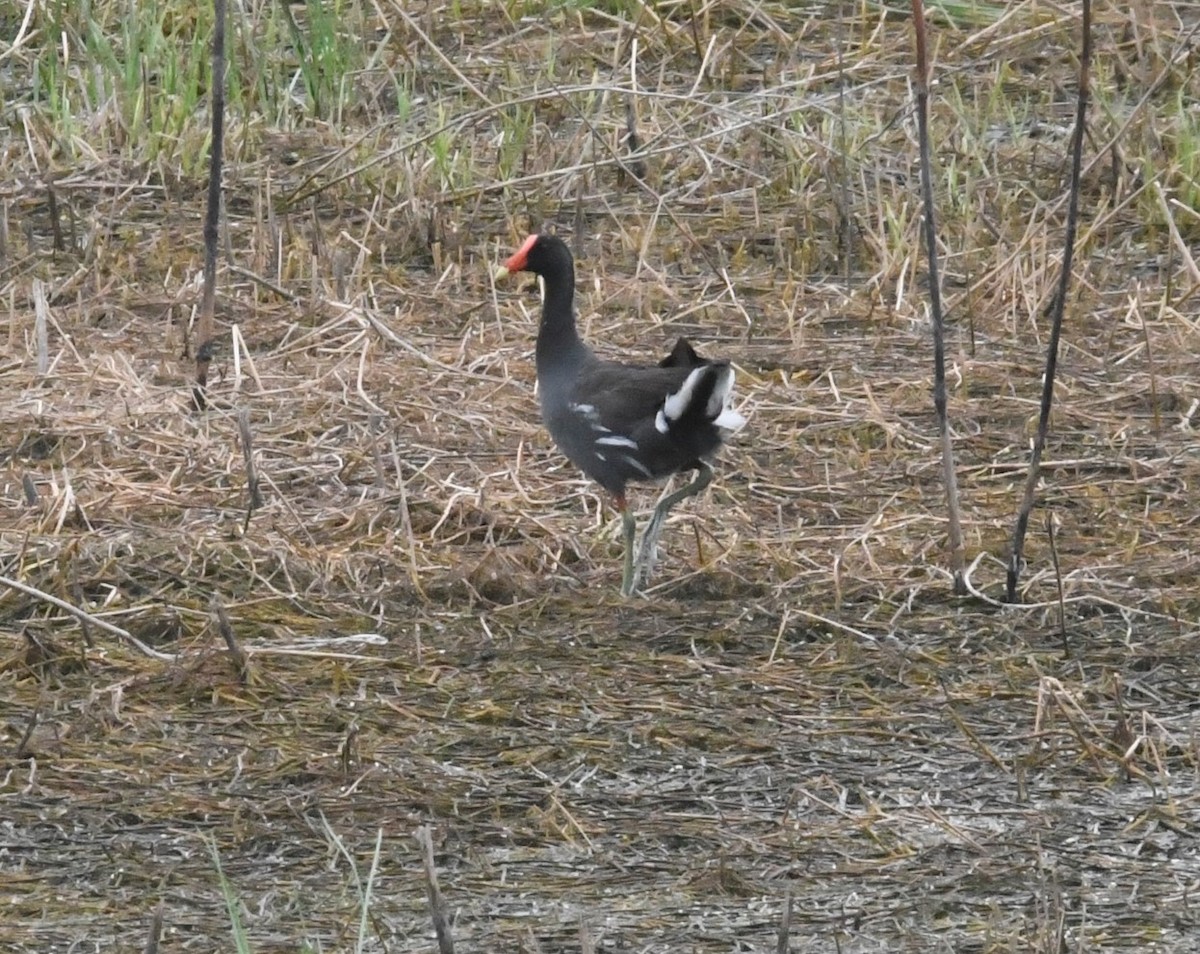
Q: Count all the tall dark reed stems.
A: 3